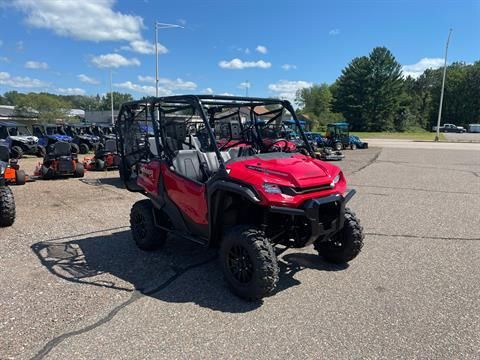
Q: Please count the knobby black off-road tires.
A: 4